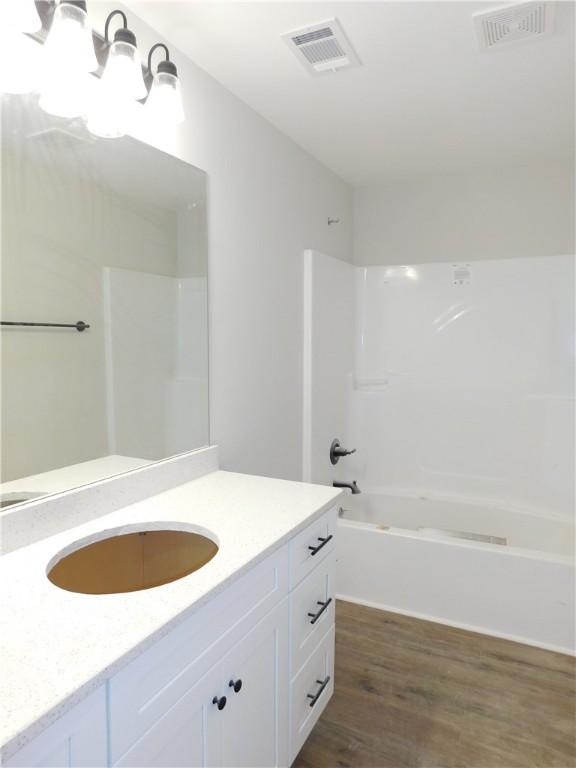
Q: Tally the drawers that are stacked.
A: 3